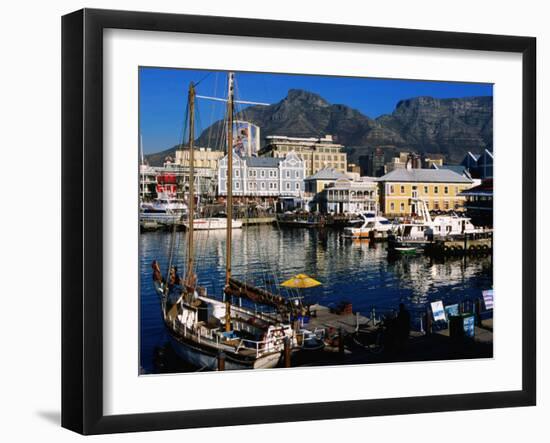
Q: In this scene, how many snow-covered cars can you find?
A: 0